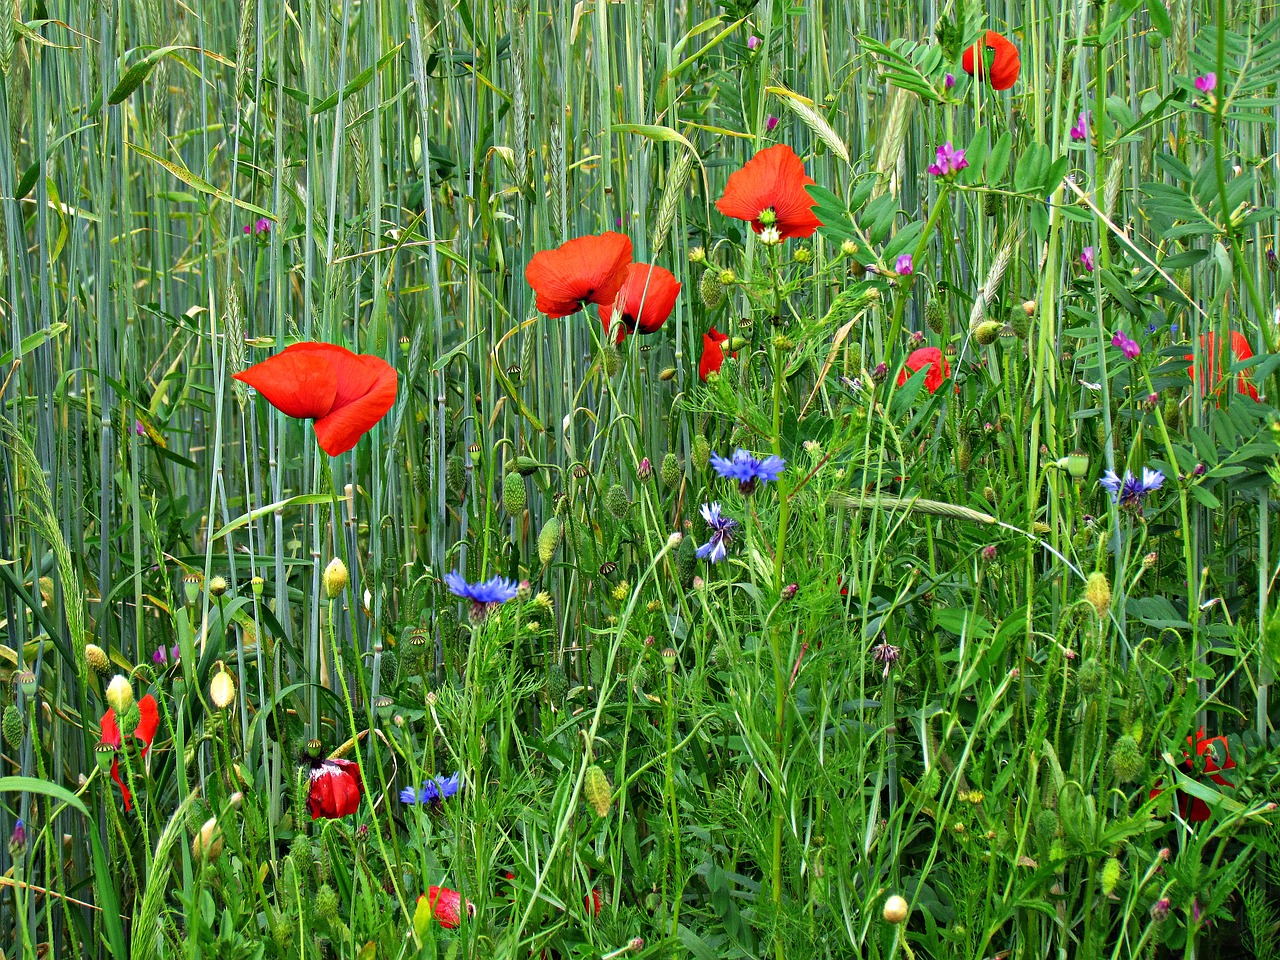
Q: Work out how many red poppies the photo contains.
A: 12